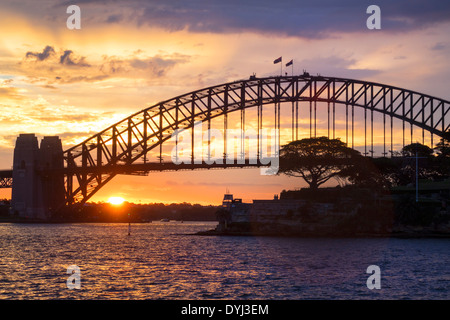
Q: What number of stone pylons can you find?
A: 2